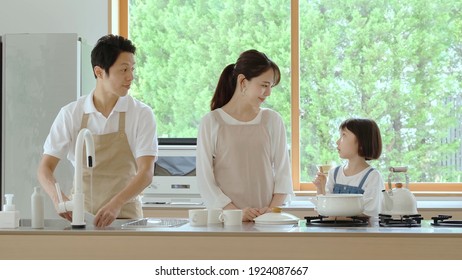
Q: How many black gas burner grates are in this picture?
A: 3